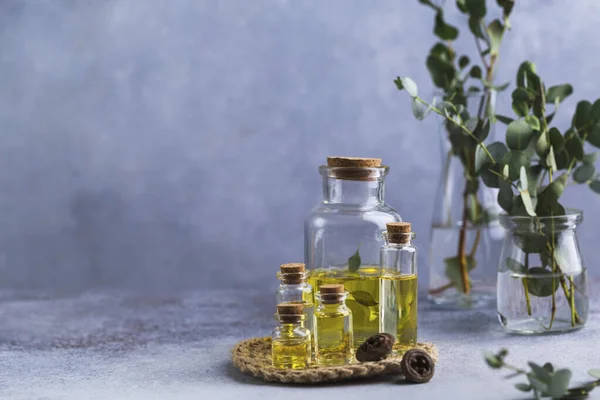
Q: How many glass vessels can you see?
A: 7